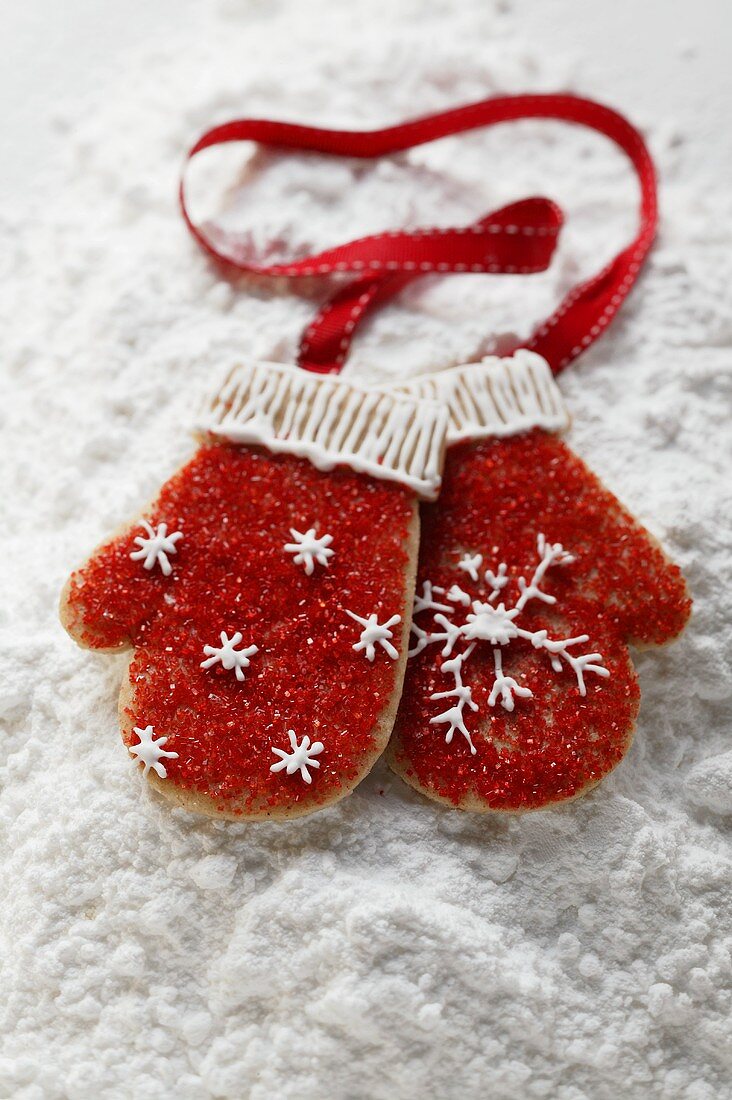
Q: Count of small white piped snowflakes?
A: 6